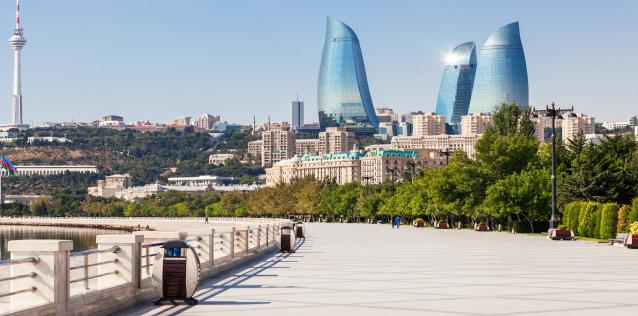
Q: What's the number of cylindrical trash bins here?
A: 3